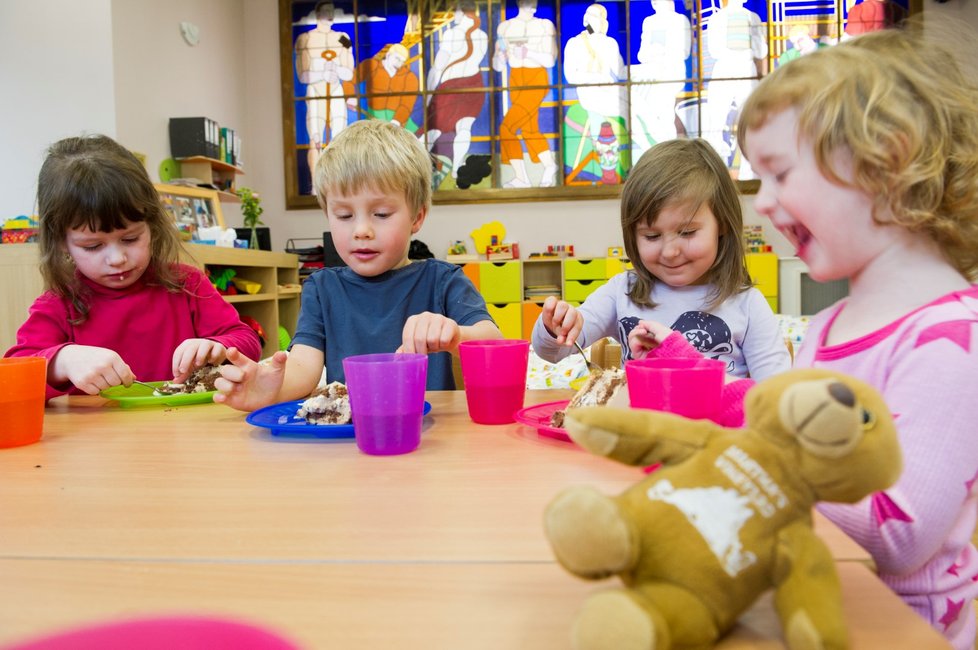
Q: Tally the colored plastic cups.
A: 4